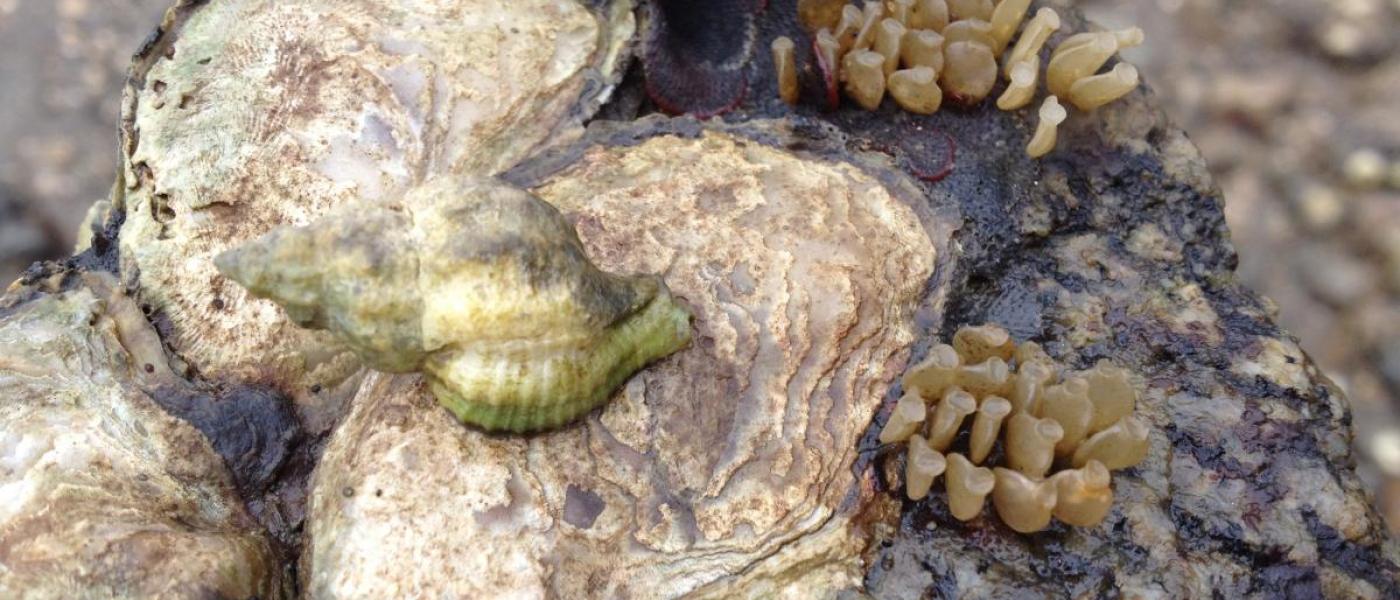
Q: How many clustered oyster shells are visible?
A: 3